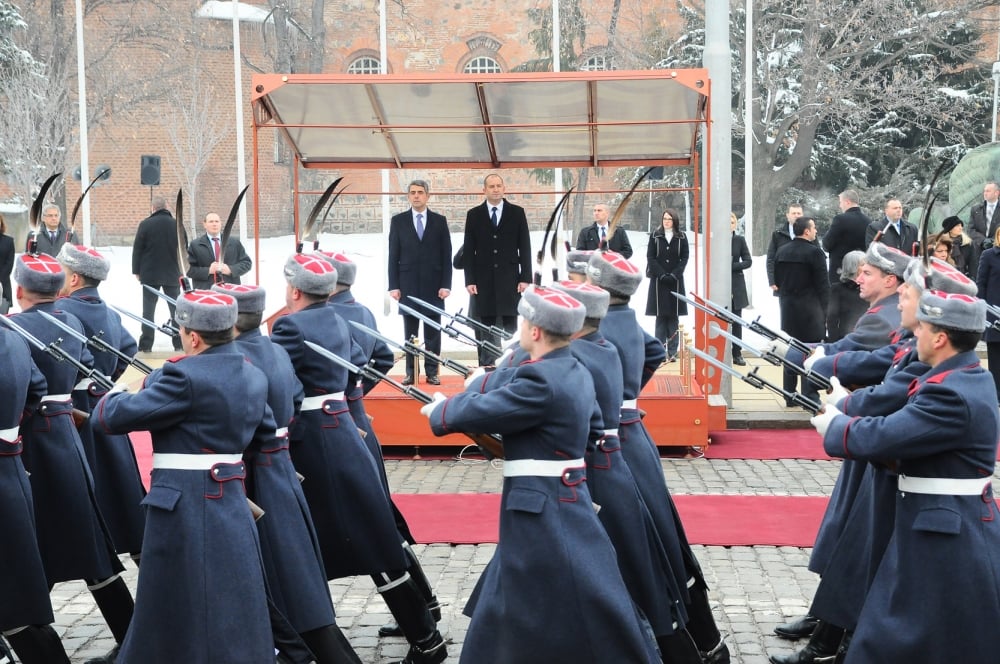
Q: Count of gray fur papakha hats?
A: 13